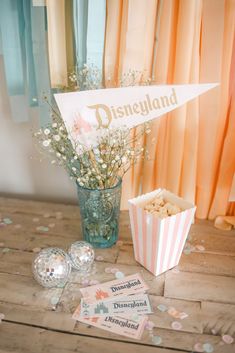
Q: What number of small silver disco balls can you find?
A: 2